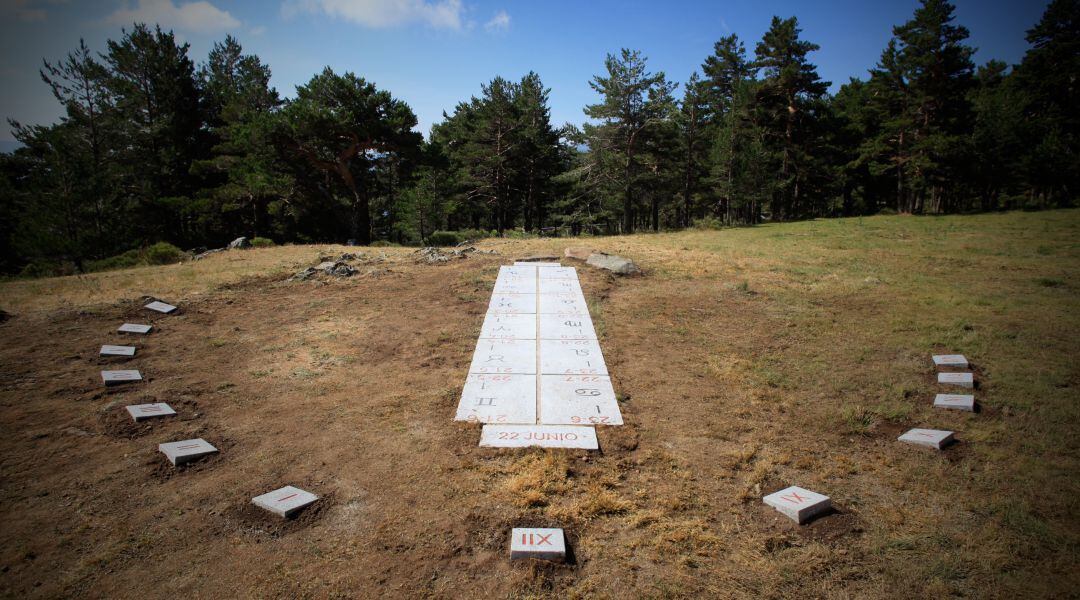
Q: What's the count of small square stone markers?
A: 13